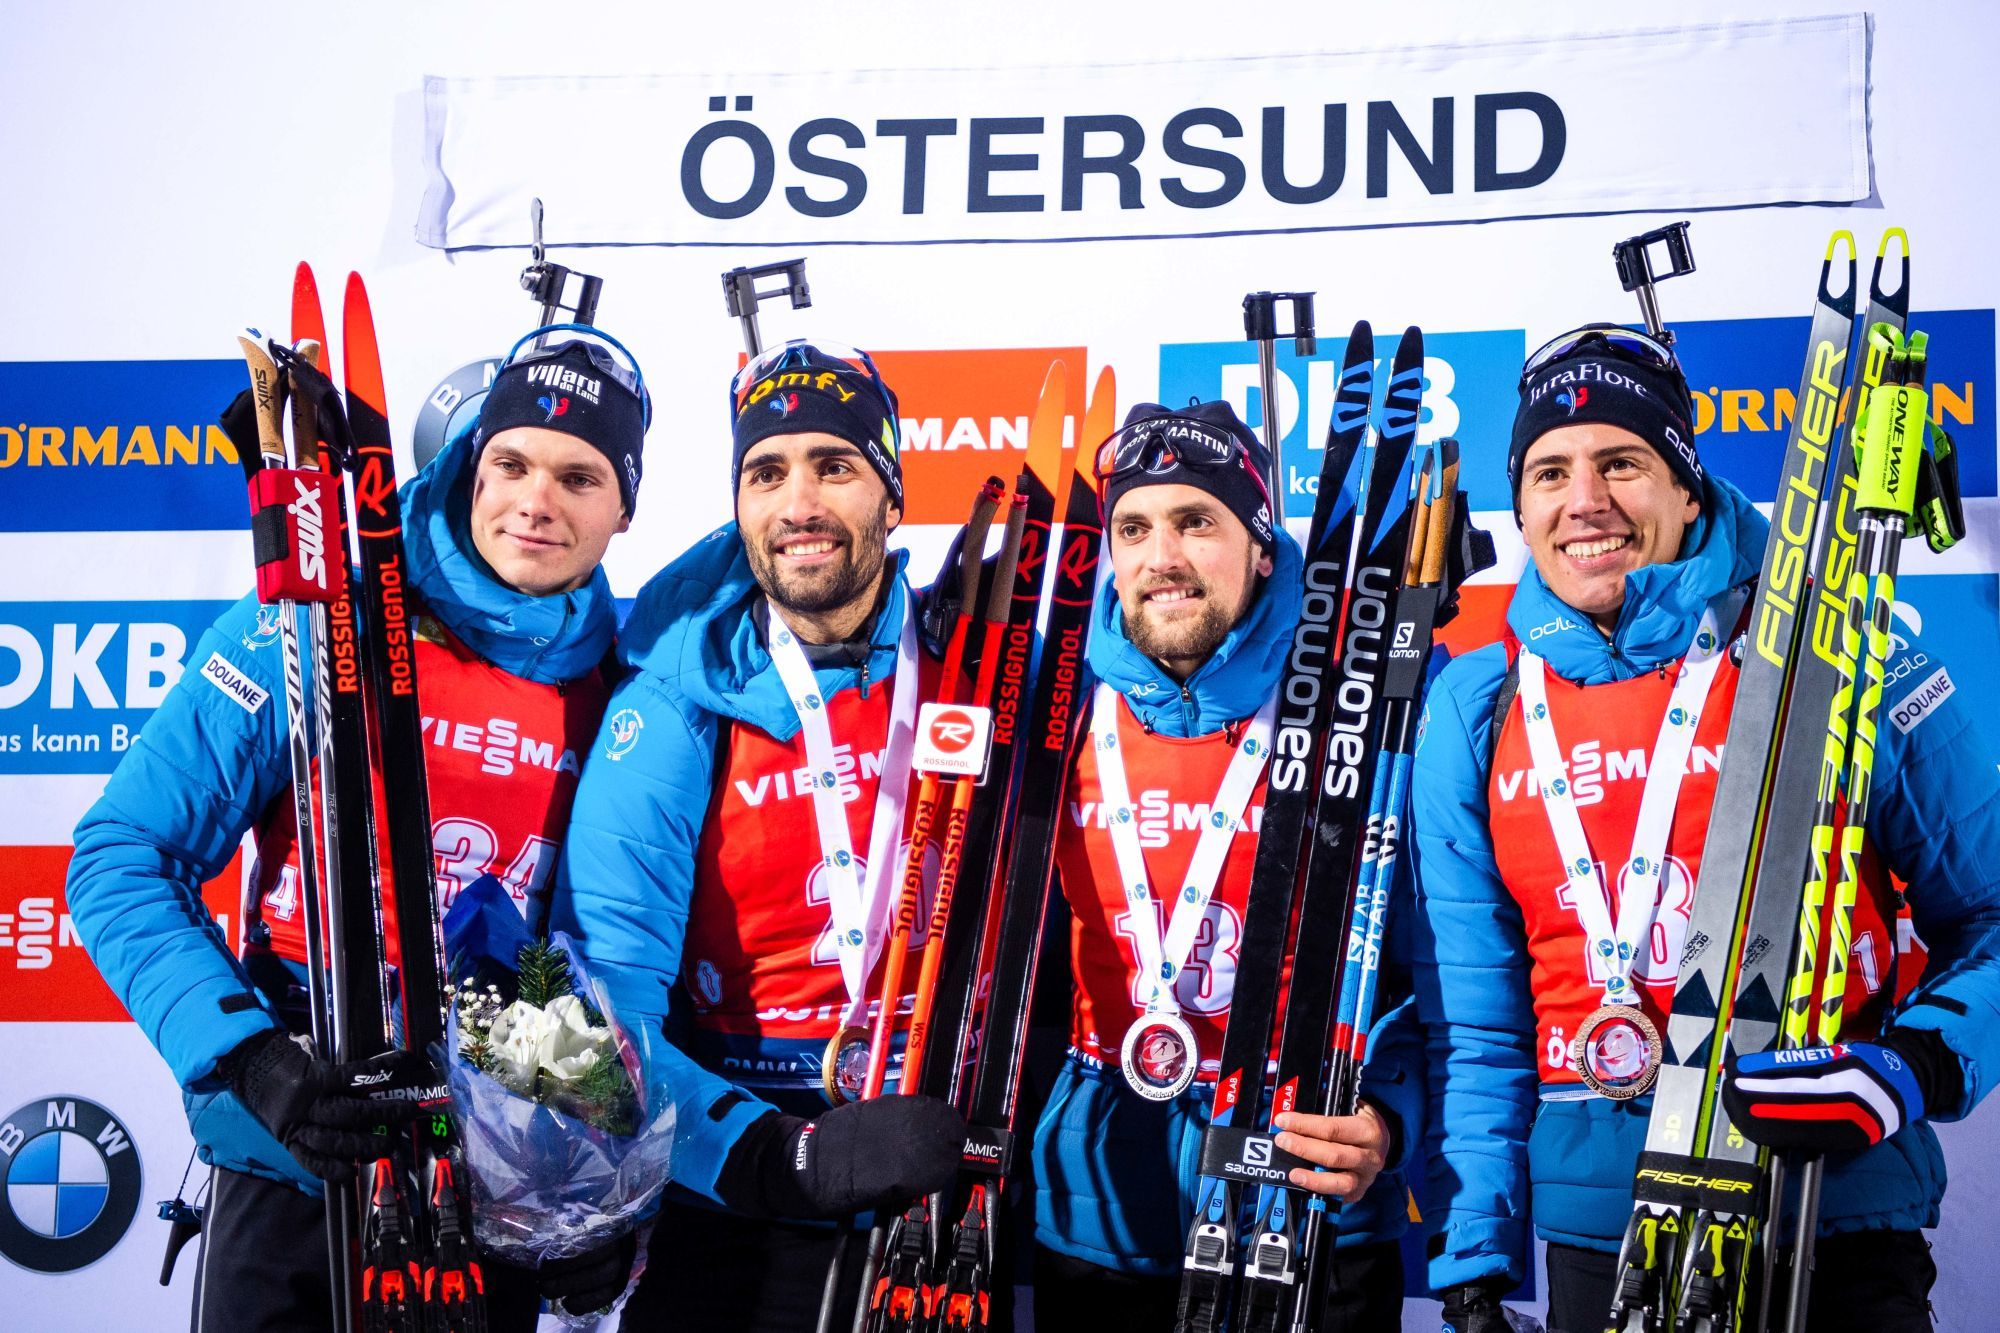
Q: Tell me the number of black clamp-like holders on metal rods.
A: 4